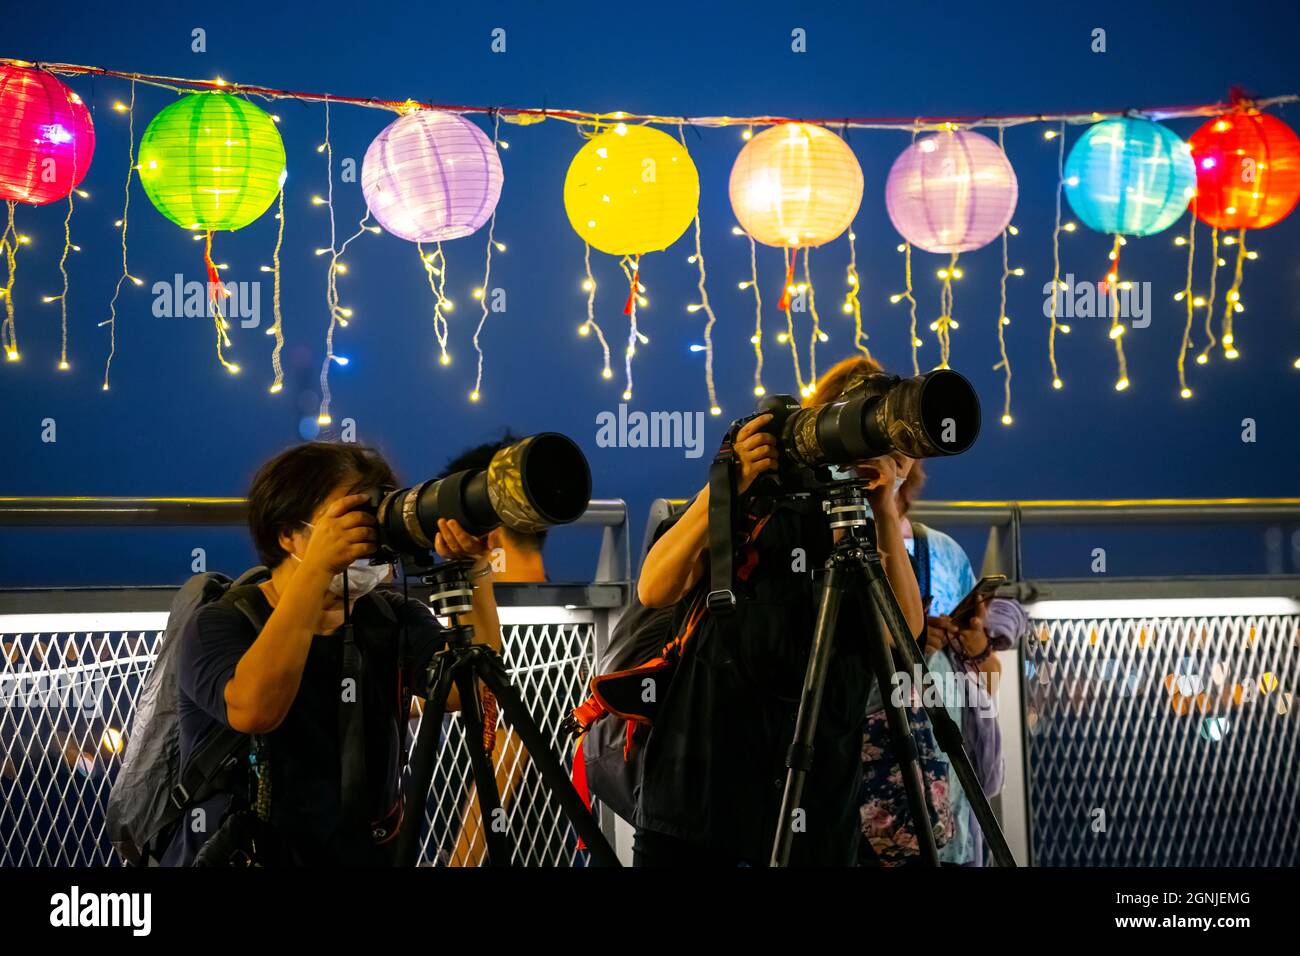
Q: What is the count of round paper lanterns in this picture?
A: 8